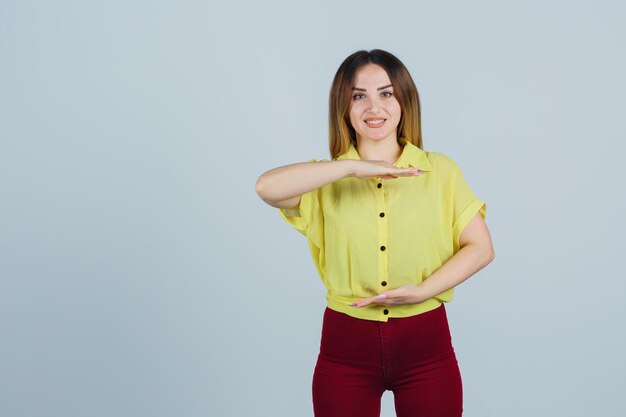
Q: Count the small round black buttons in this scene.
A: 5